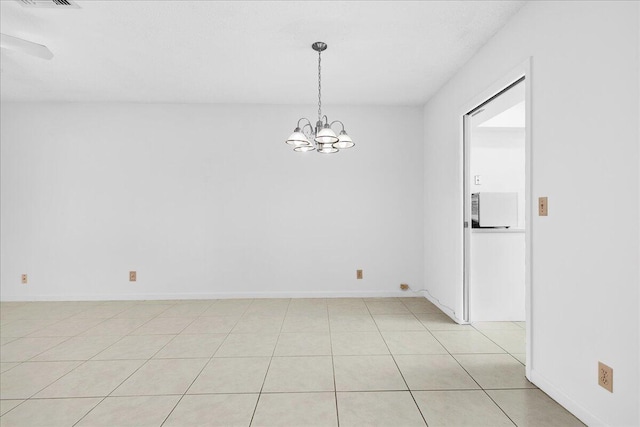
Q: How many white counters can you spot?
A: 1